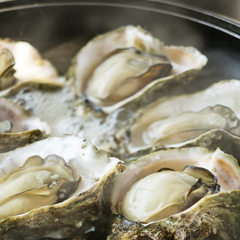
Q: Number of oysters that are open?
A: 6